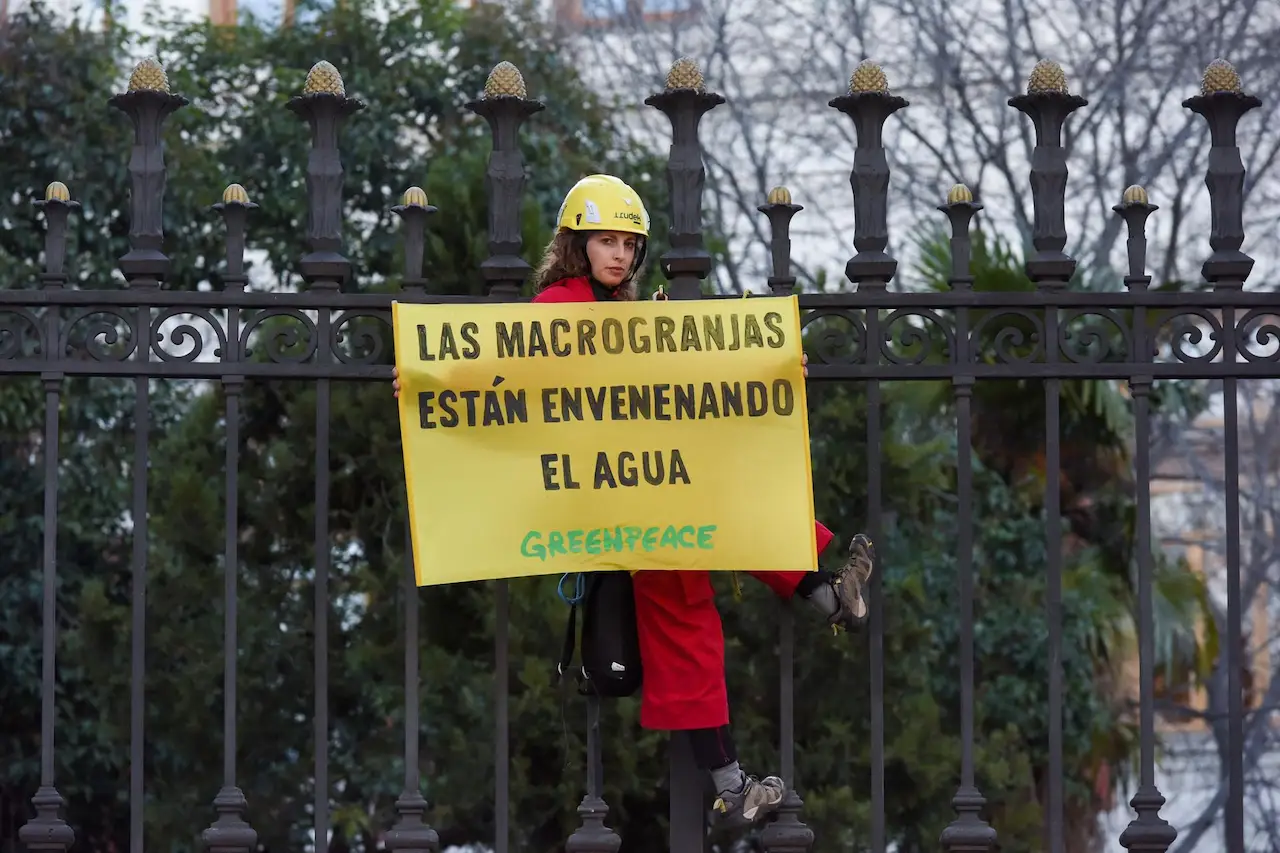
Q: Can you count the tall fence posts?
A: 7